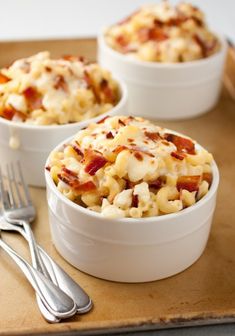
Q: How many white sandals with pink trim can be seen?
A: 0